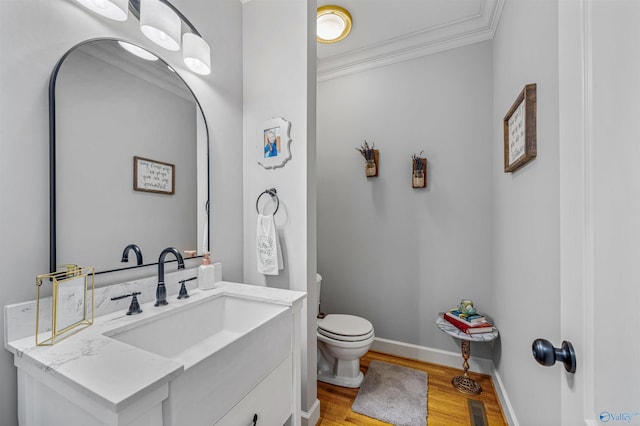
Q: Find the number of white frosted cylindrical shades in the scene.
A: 3